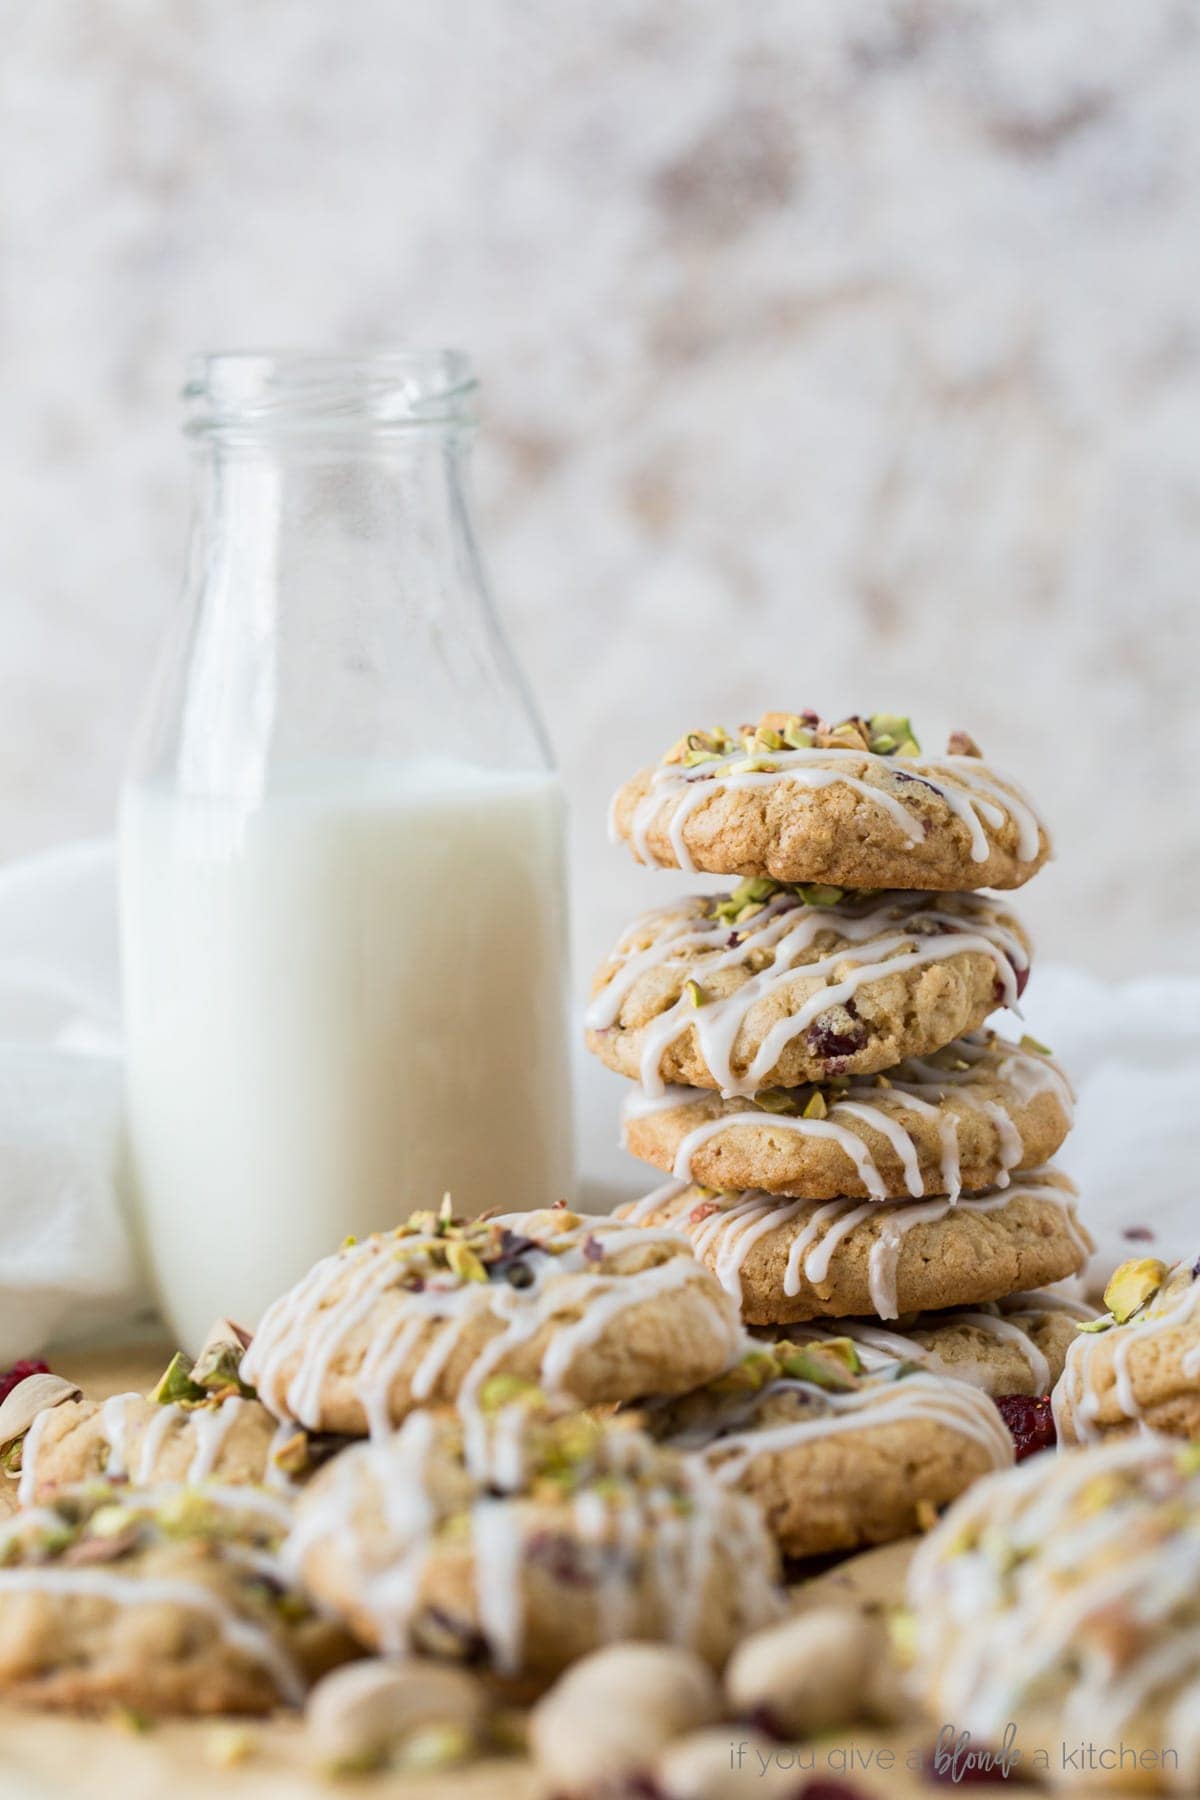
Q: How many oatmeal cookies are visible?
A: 12